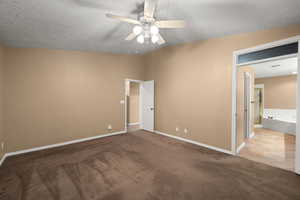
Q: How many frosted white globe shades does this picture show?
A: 4